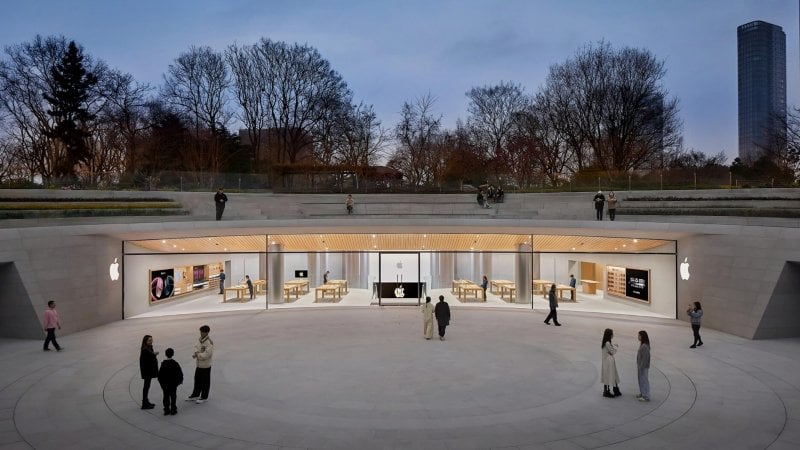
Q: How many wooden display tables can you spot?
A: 12